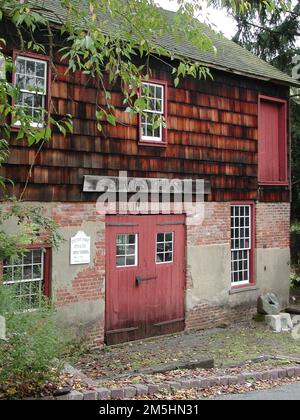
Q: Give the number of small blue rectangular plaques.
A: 0